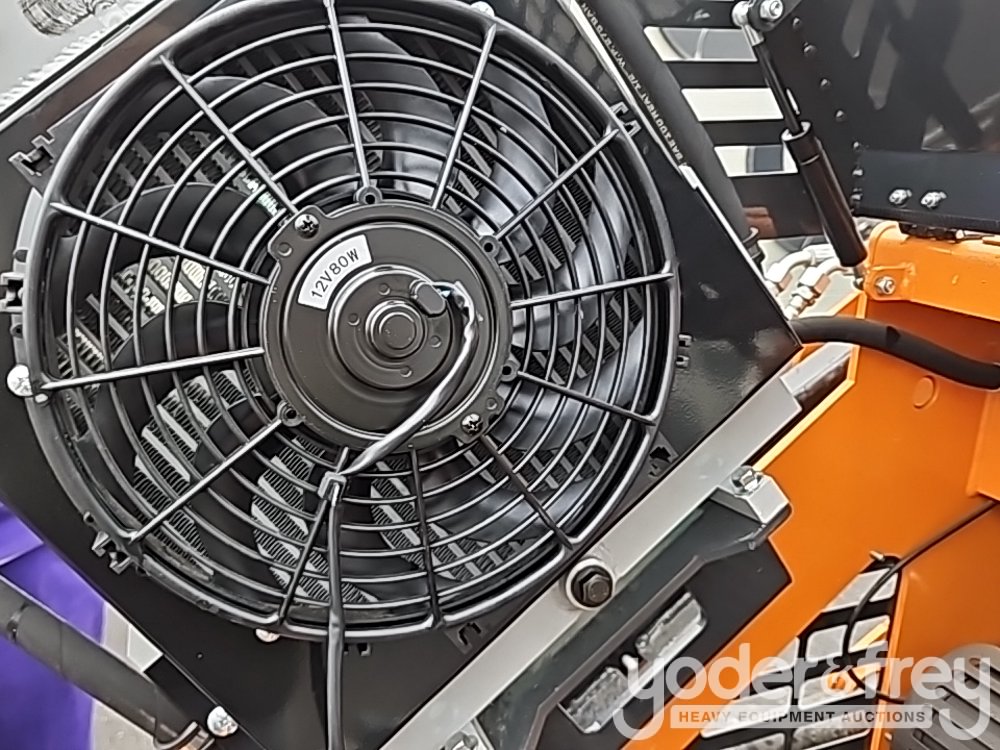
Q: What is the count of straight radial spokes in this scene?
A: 12